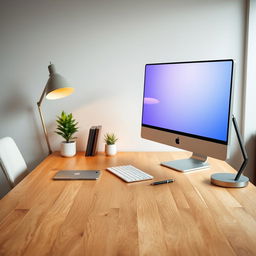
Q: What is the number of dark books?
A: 2